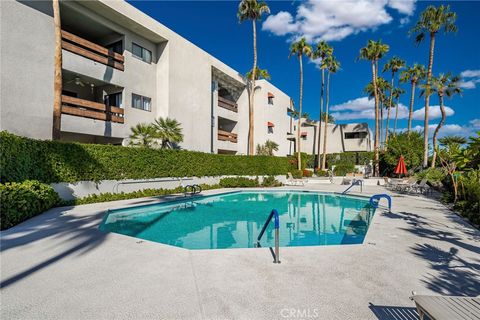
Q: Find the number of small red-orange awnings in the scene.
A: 3